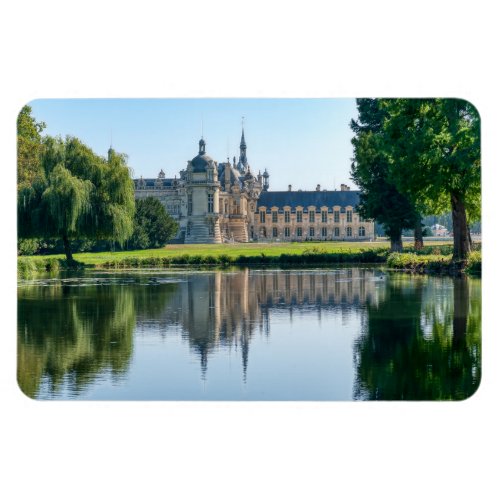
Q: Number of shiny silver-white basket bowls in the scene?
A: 0